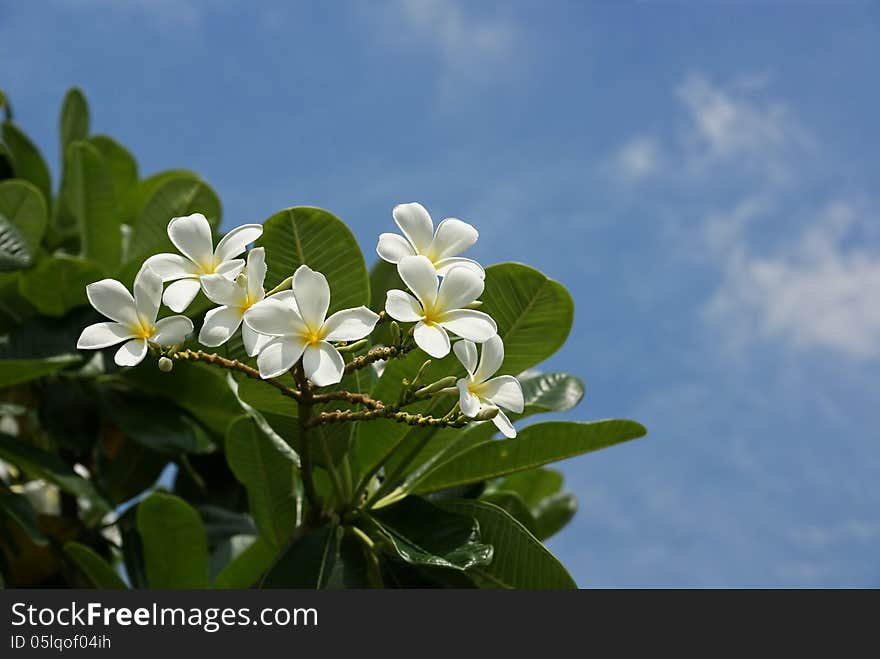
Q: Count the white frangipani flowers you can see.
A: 7